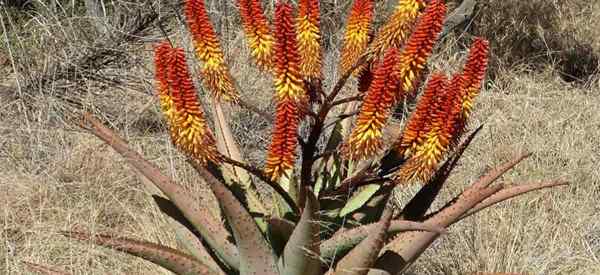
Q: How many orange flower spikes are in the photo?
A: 14